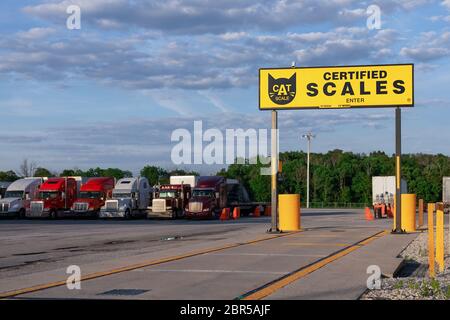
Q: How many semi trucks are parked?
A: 6